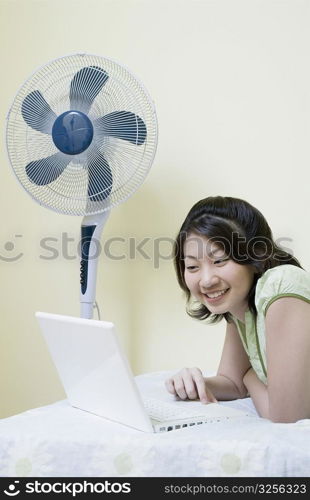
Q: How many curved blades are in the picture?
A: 5